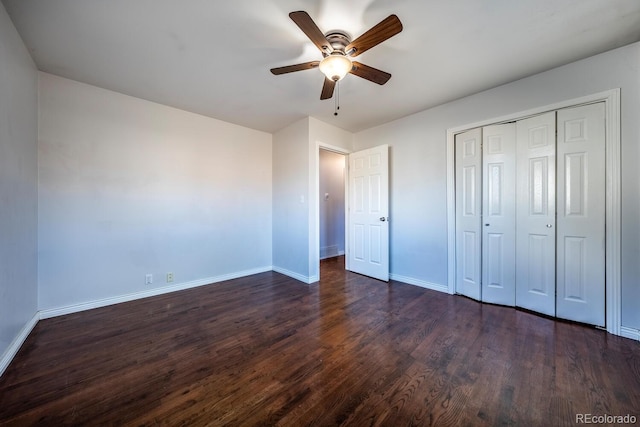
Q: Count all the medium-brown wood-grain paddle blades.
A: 5